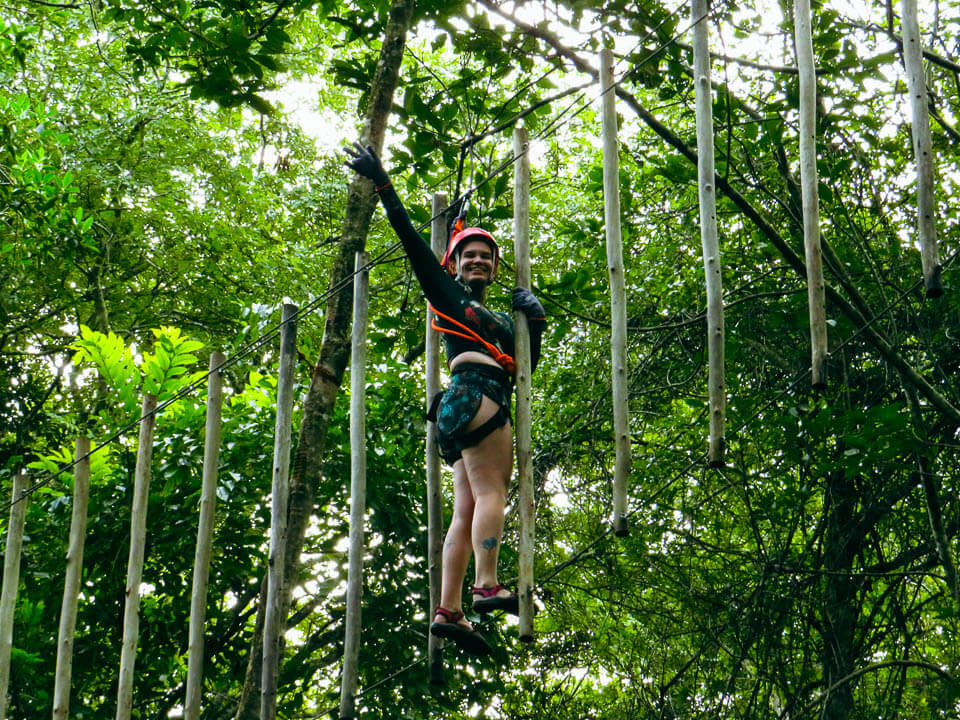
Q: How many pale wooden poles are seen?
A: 12